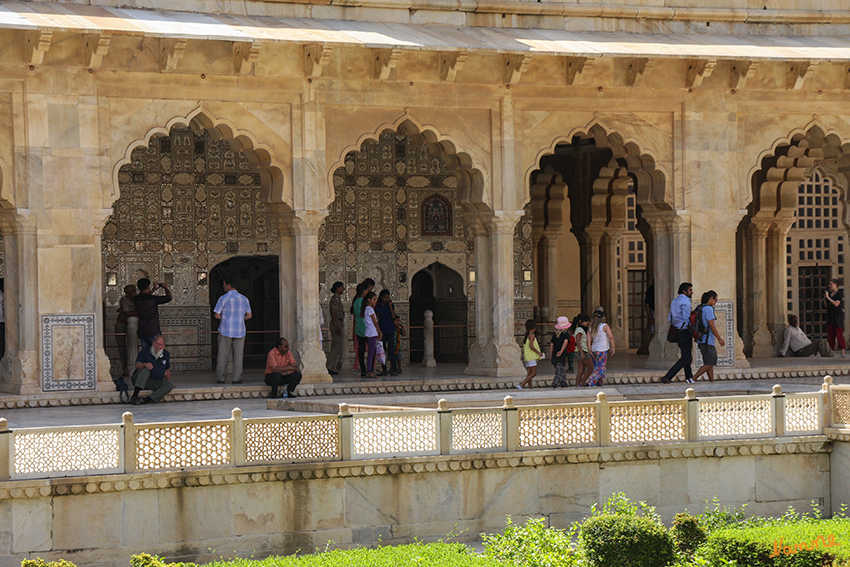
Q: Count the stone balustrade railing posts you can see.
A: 10